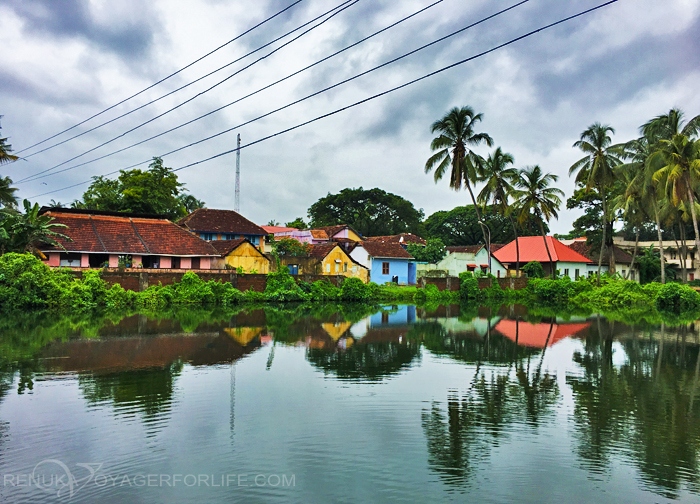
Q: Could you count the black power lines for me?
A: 6